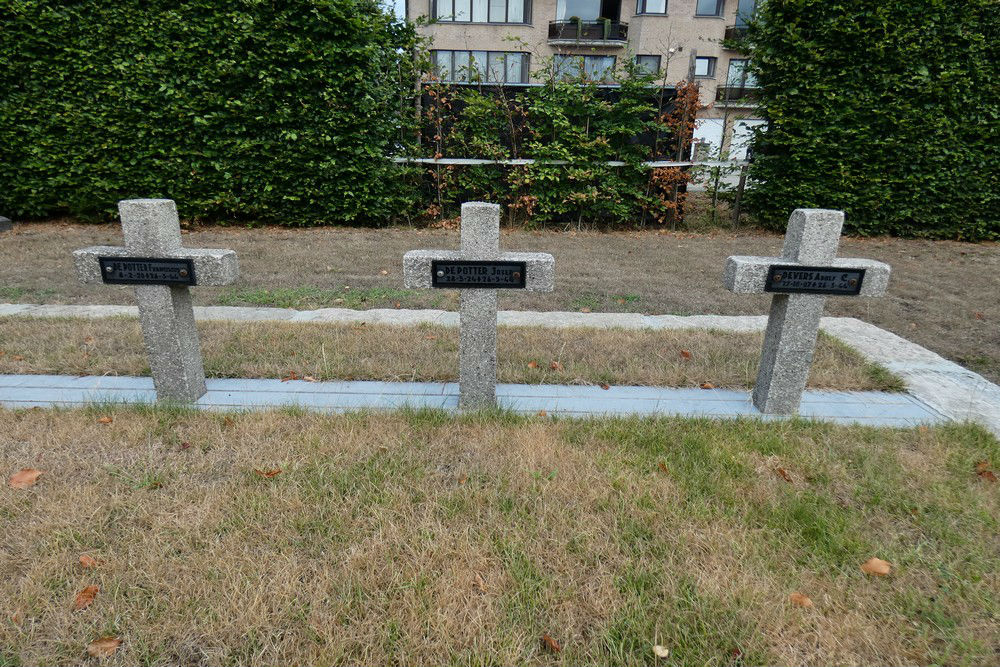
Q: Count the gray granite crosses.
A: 3